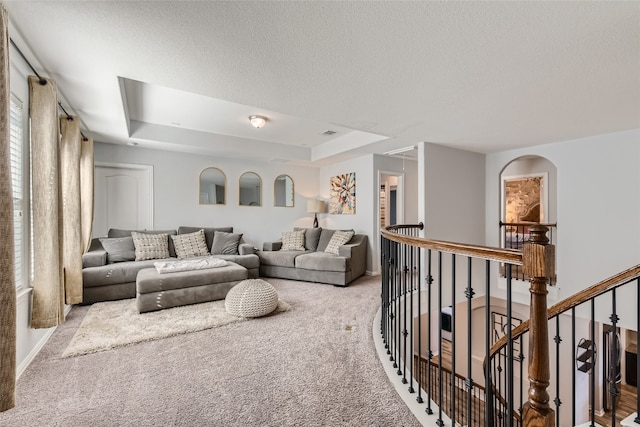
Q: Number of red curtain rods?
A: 0